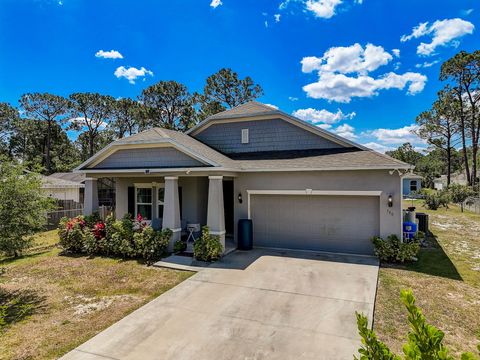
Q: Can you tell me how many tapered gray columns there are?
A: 3